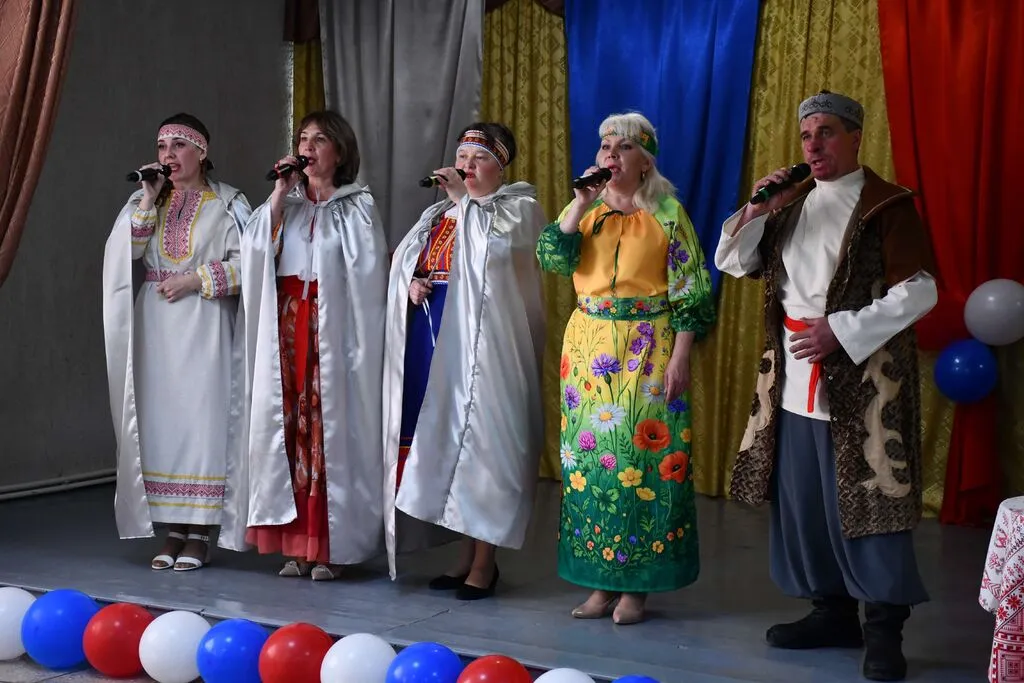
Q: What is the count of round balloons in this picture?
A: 13